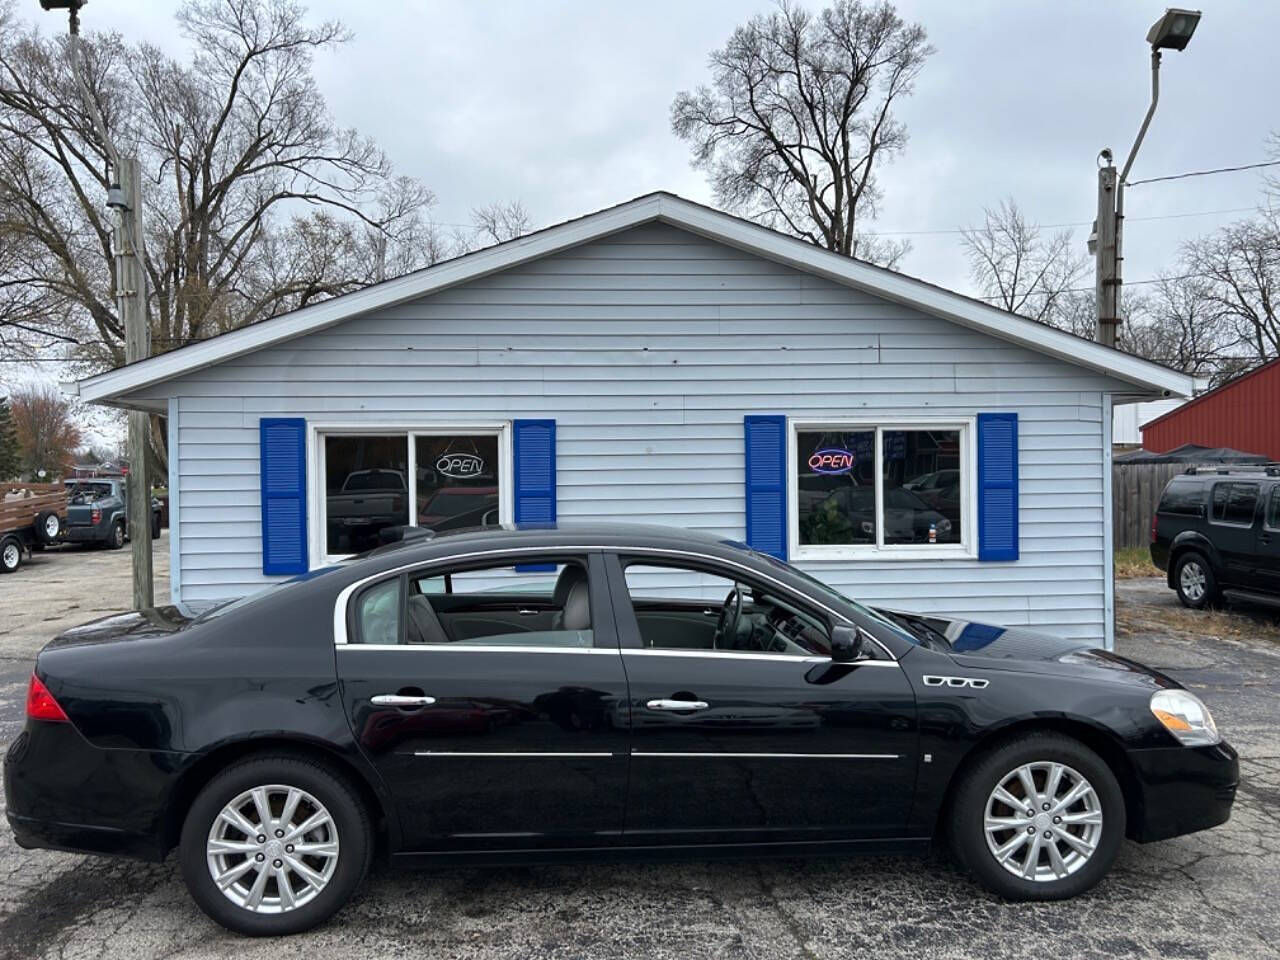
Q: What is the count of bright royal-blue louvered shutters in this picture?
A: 4